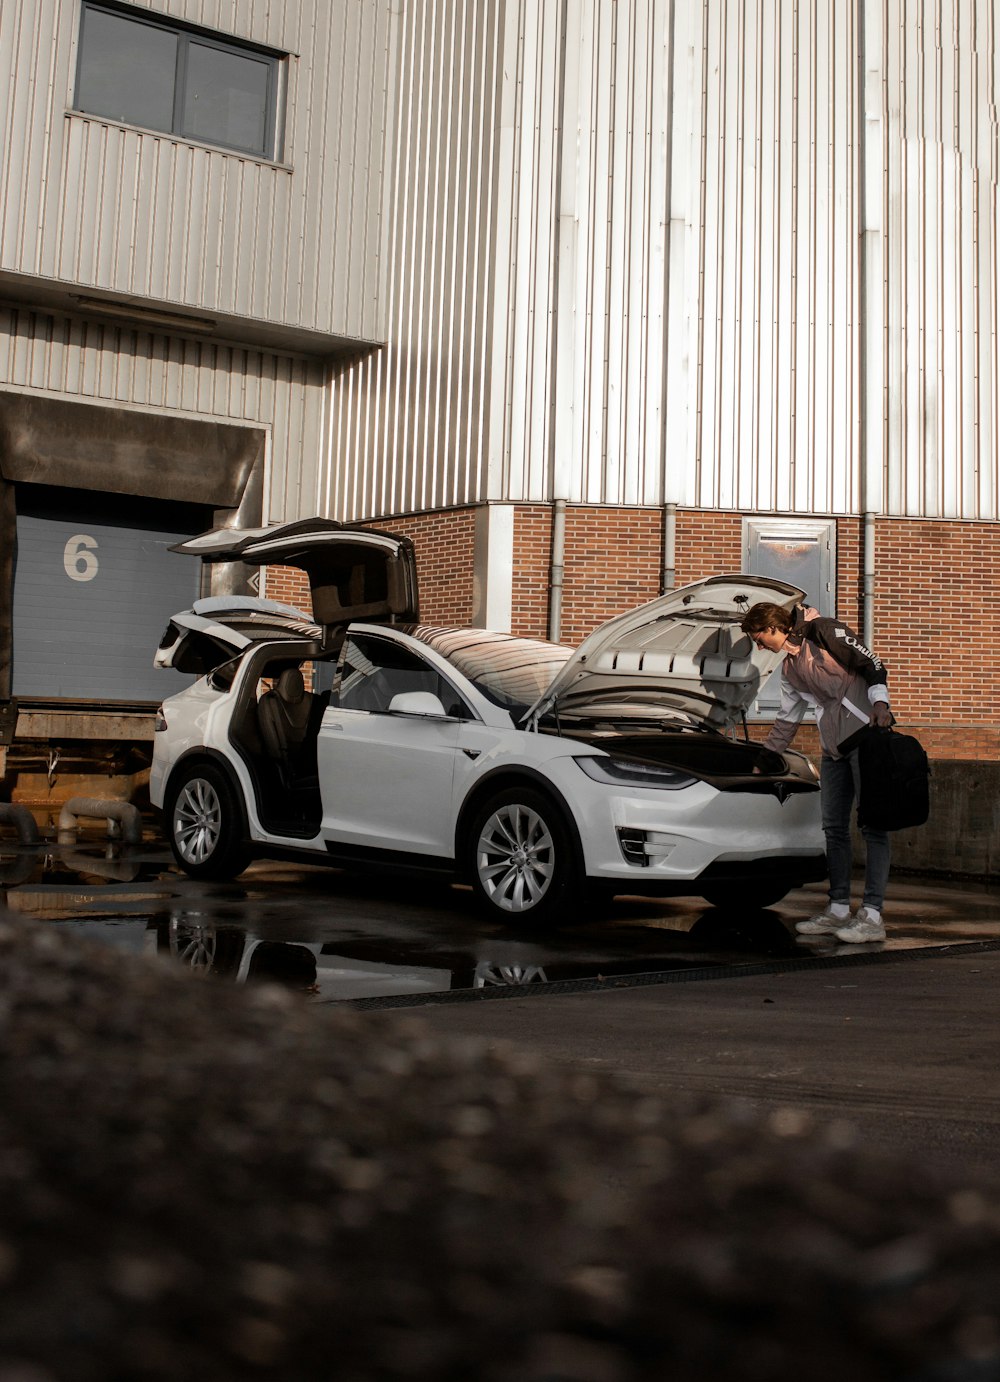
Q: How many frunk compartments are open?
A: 1